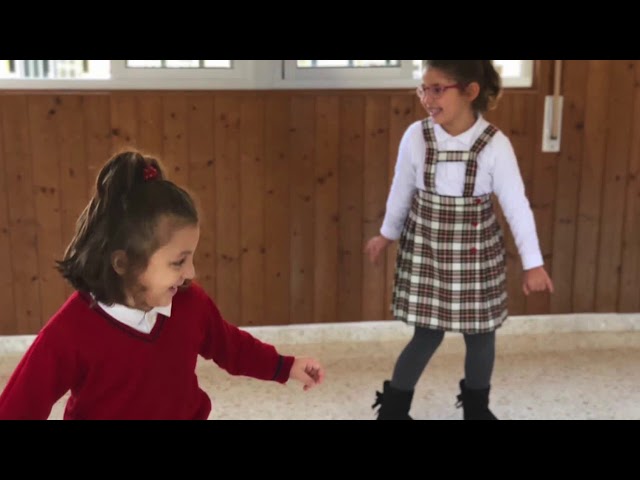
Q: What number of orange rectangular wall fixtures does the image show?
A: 0